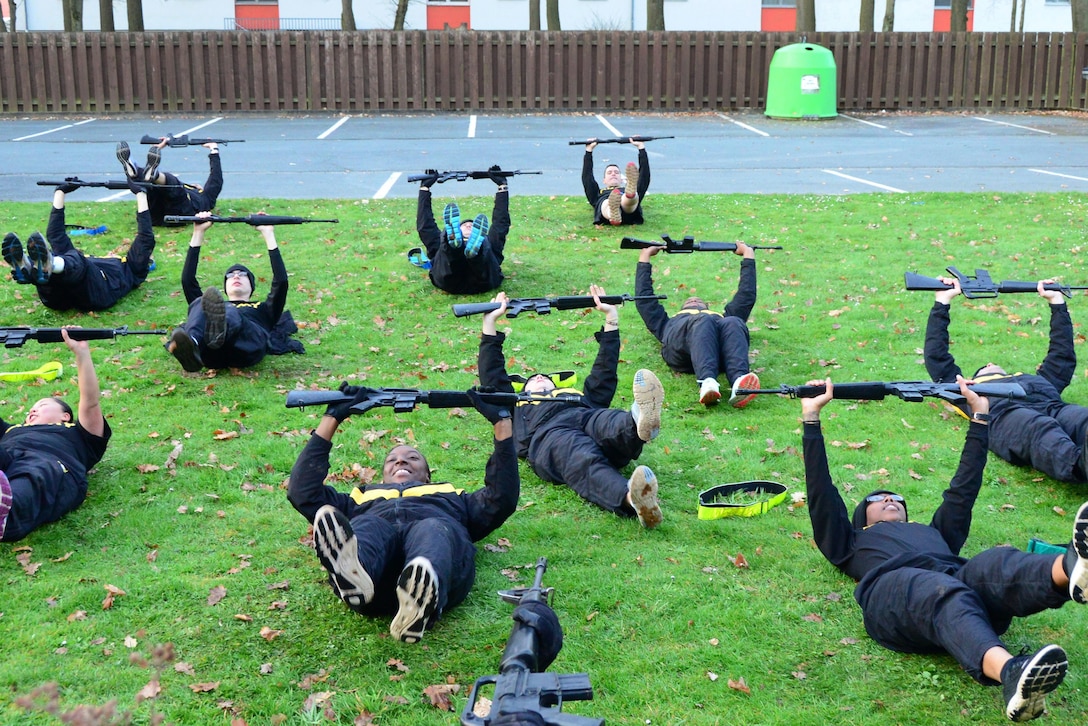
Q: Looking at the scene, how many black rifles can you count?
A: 12